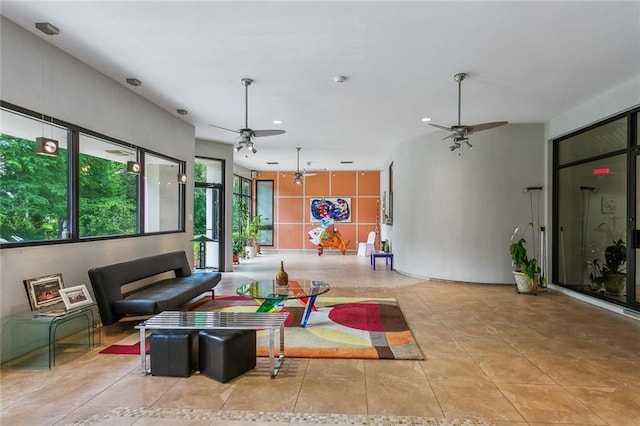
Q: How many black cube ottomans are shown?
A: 2